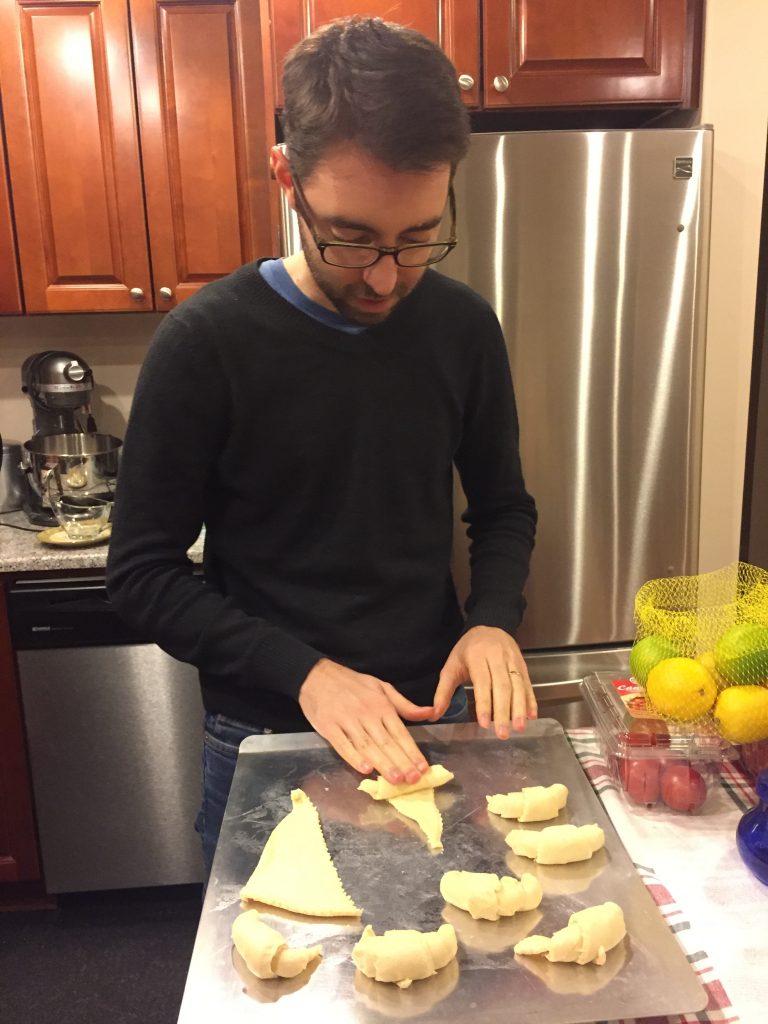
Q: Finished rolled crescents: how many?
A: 6